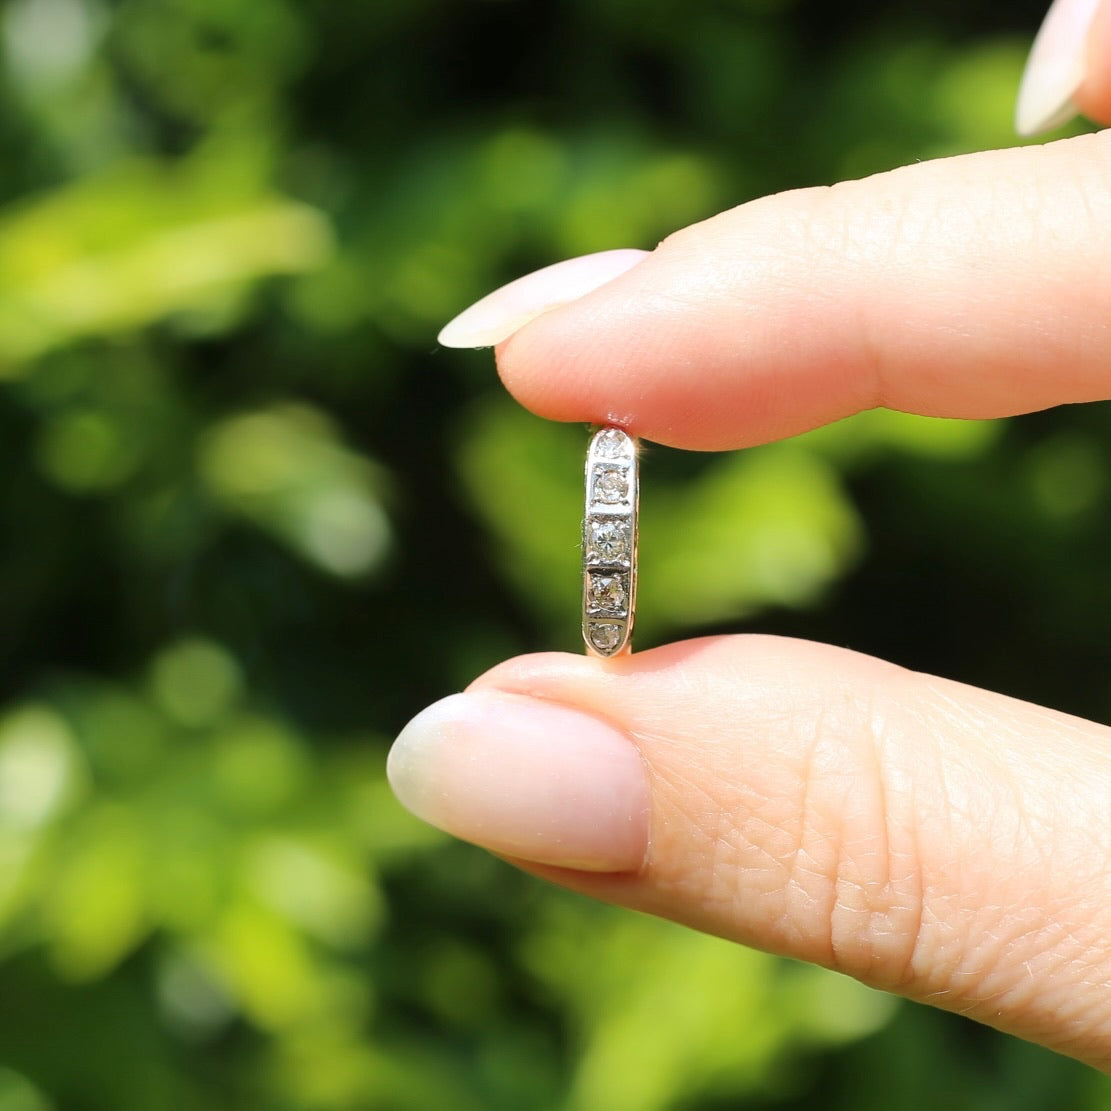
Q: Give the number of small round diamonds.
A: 5